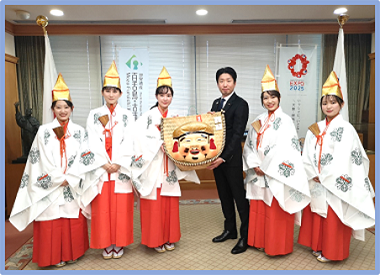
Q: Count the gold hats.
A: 5